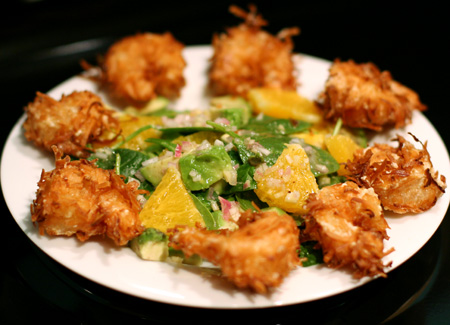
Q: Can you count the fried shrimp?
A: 8